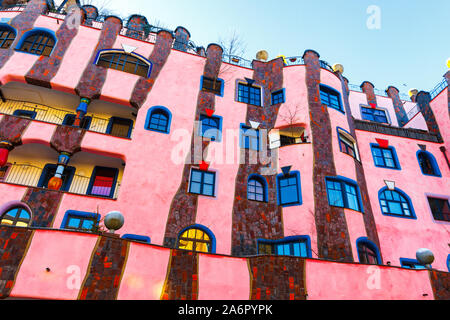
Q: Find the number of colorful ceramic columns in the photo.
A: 3